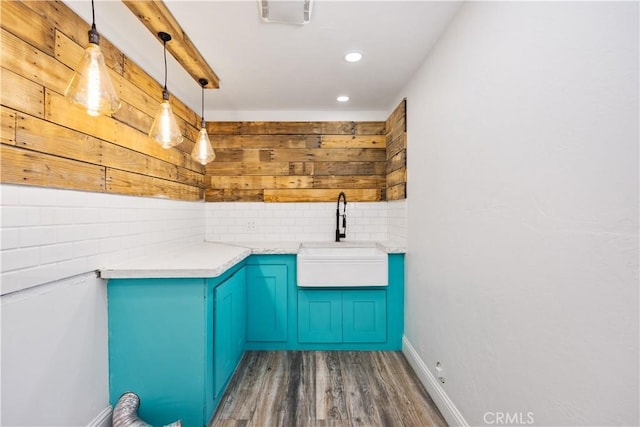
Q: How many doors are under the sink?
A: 2